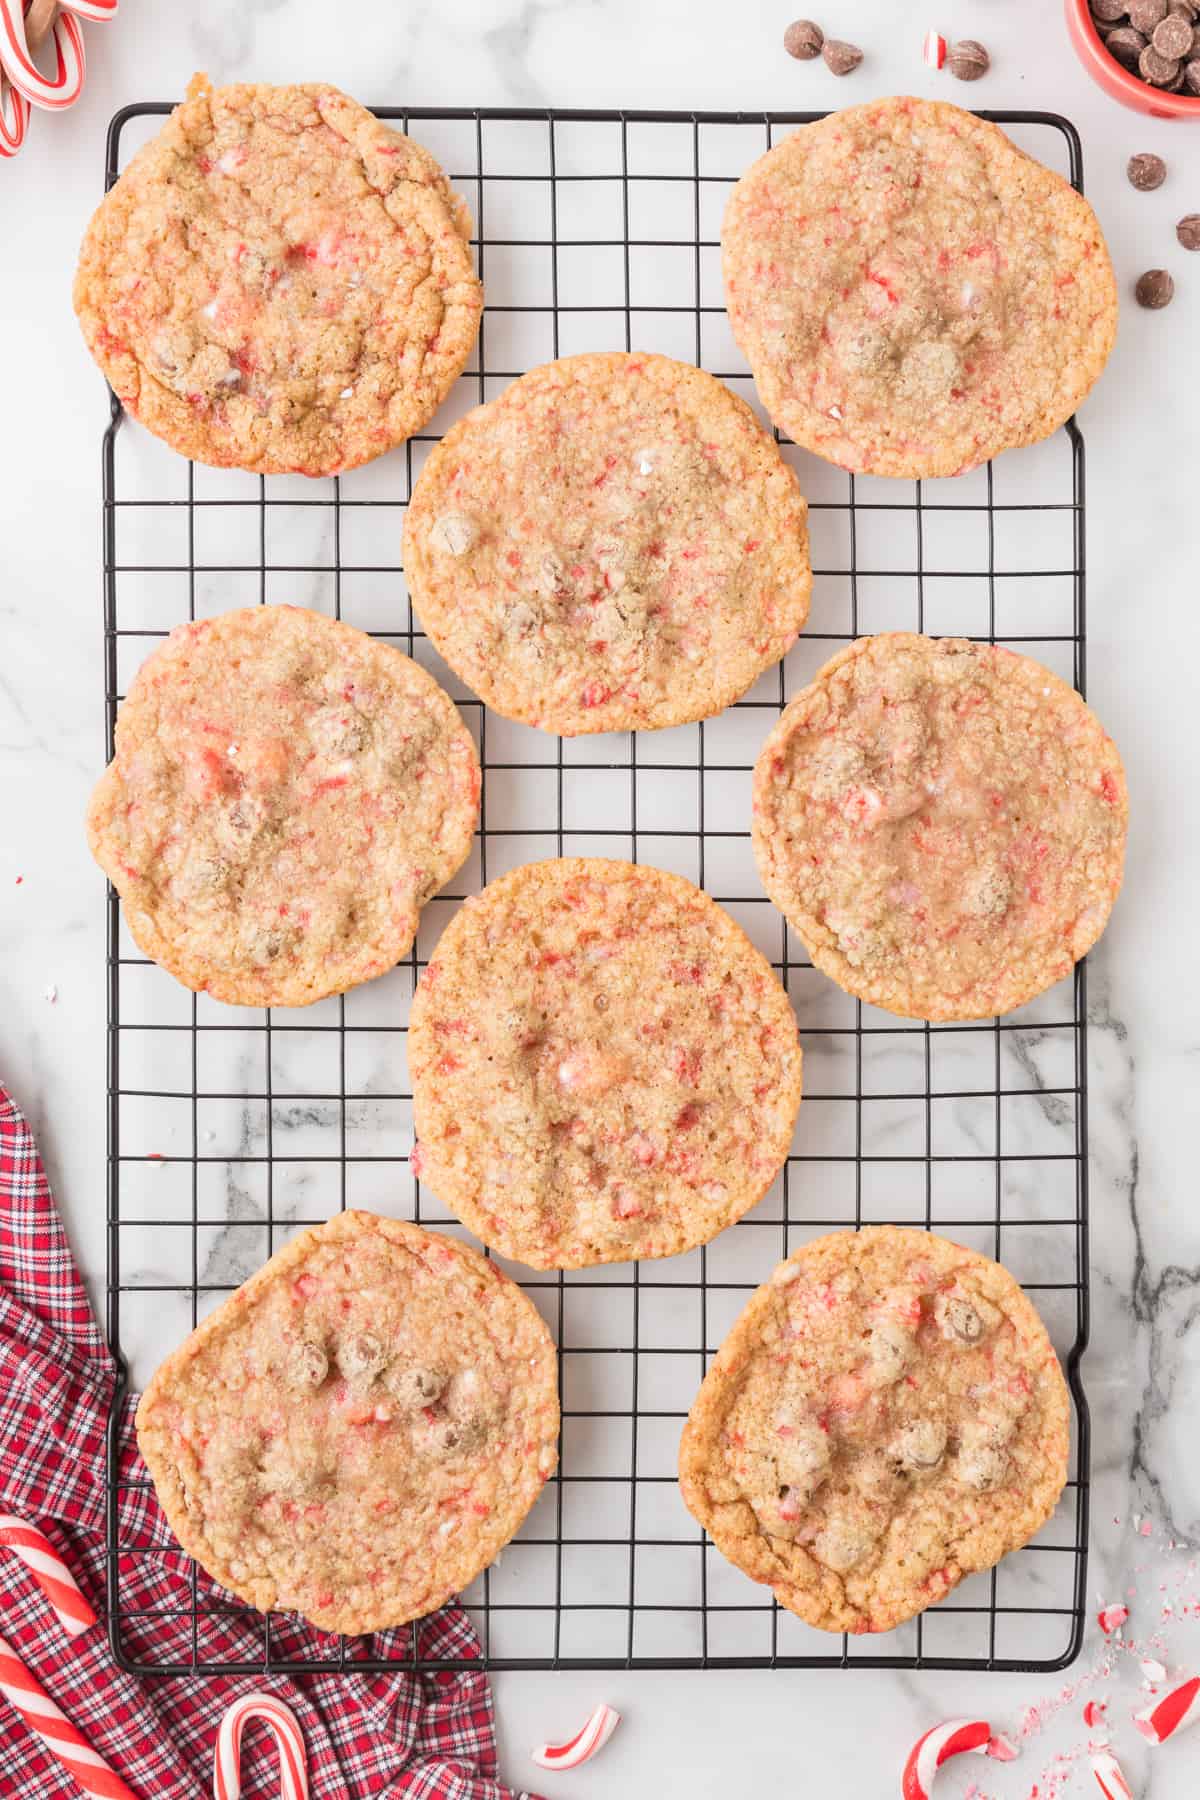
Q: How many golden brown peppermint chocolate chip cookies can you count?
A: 8